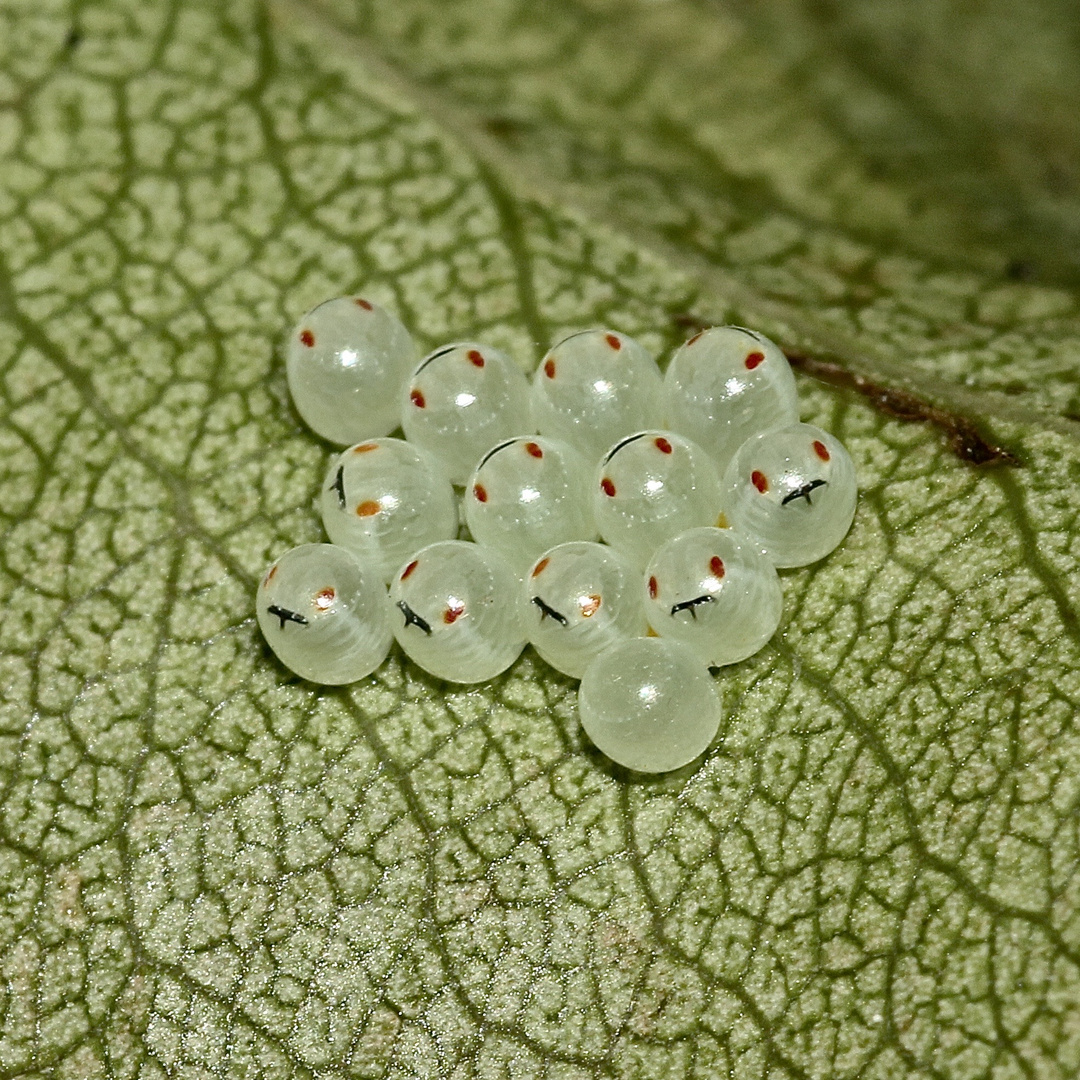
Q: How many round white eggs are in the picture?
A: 13